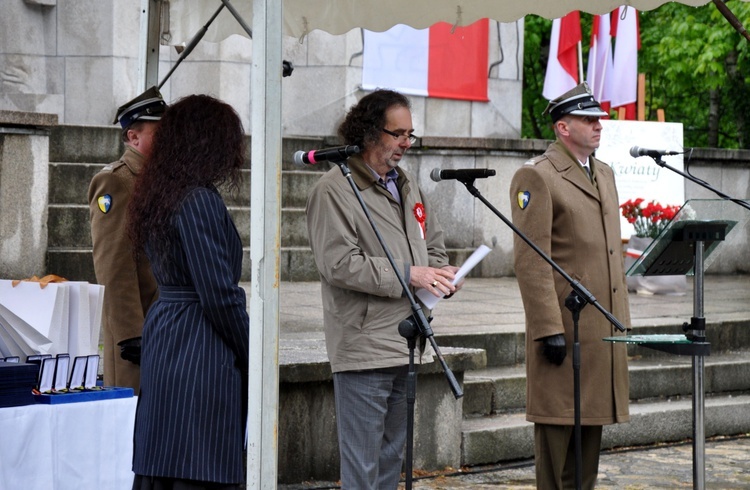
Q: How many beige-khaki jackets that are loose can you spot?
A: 1